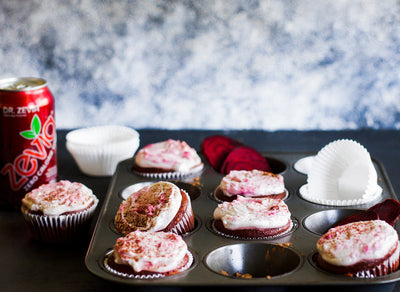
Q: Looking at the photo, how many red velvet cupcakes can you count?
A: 7